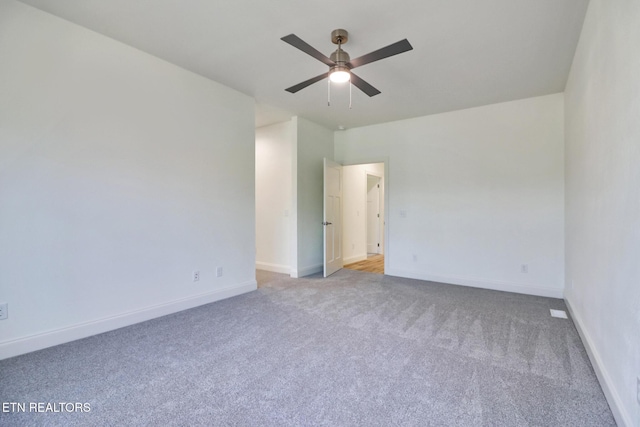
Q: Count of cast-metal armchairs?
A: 0